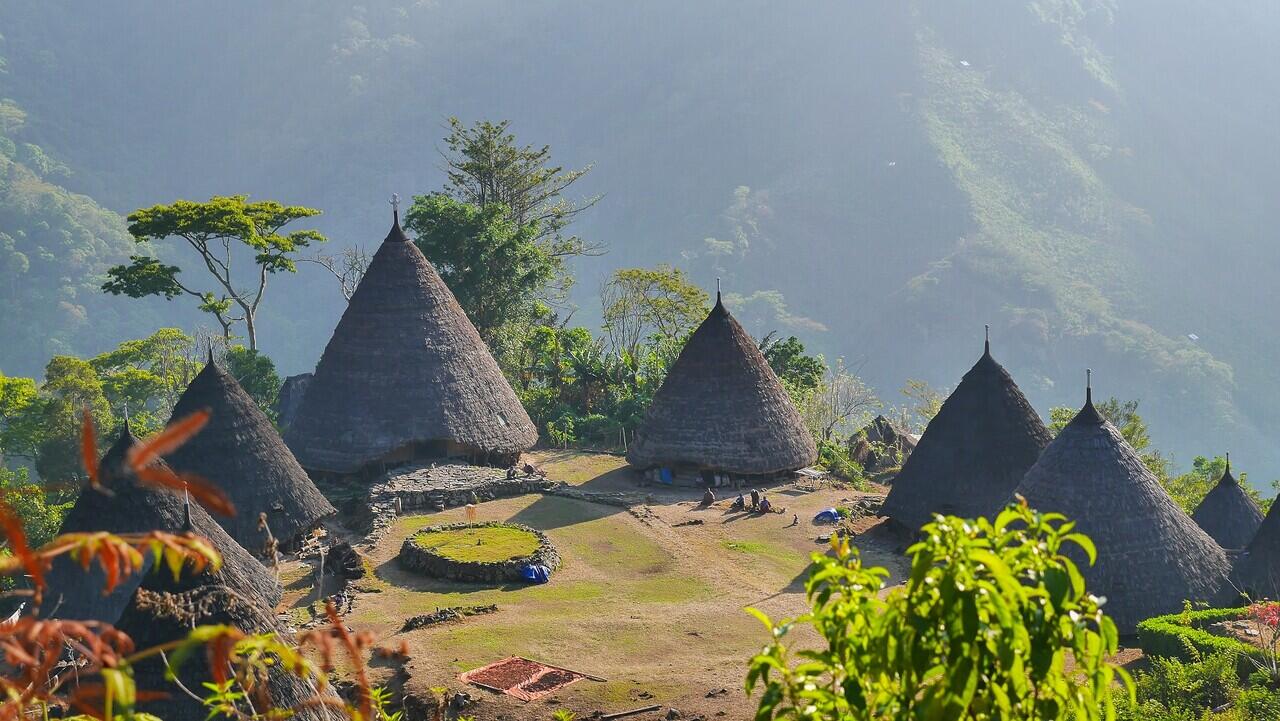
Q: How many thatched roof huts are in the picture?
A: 9